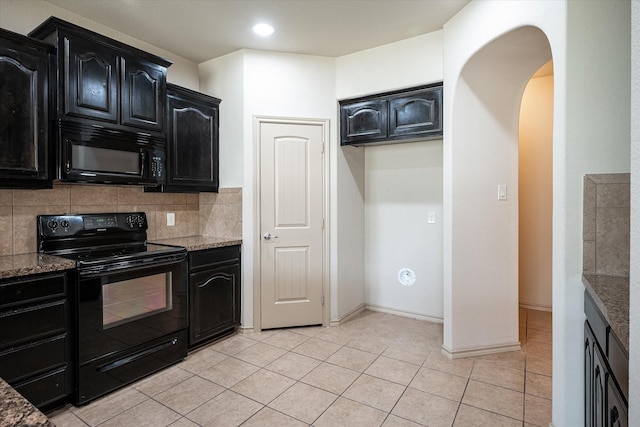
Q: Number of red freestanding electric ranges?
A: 0